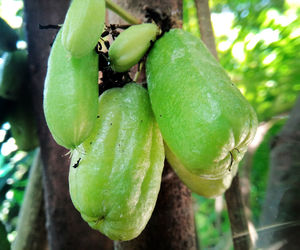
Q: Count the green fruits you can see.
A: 6